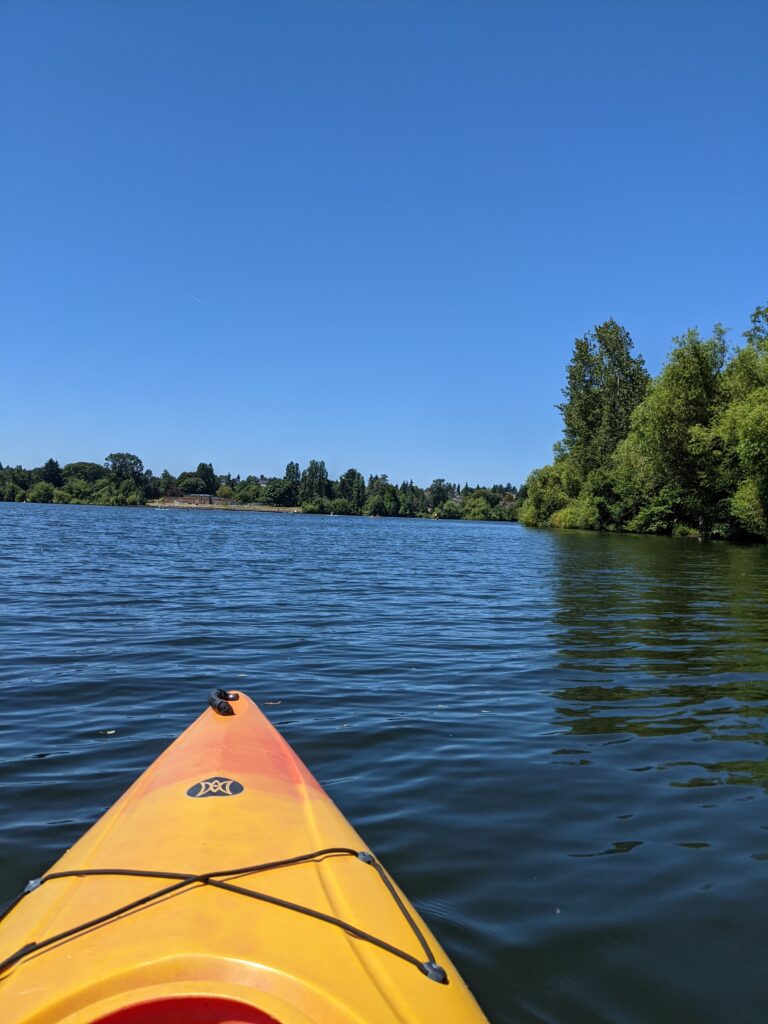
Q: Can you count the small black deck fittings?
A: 3